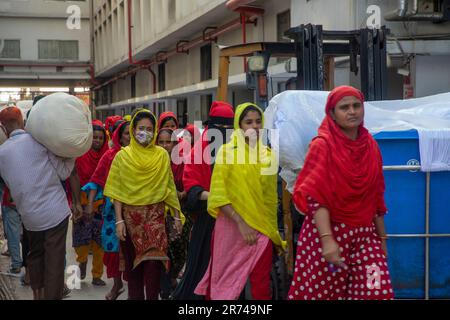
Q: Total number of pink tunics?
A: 1